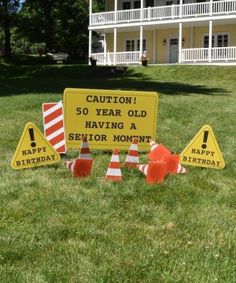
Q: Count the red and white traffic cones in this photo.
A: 7